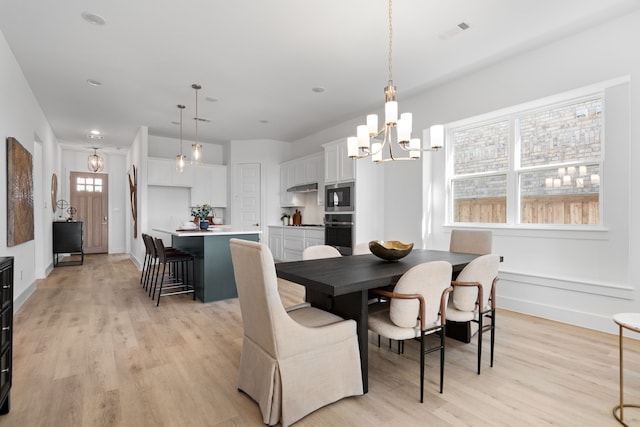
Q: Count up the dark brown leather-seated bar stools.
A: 3